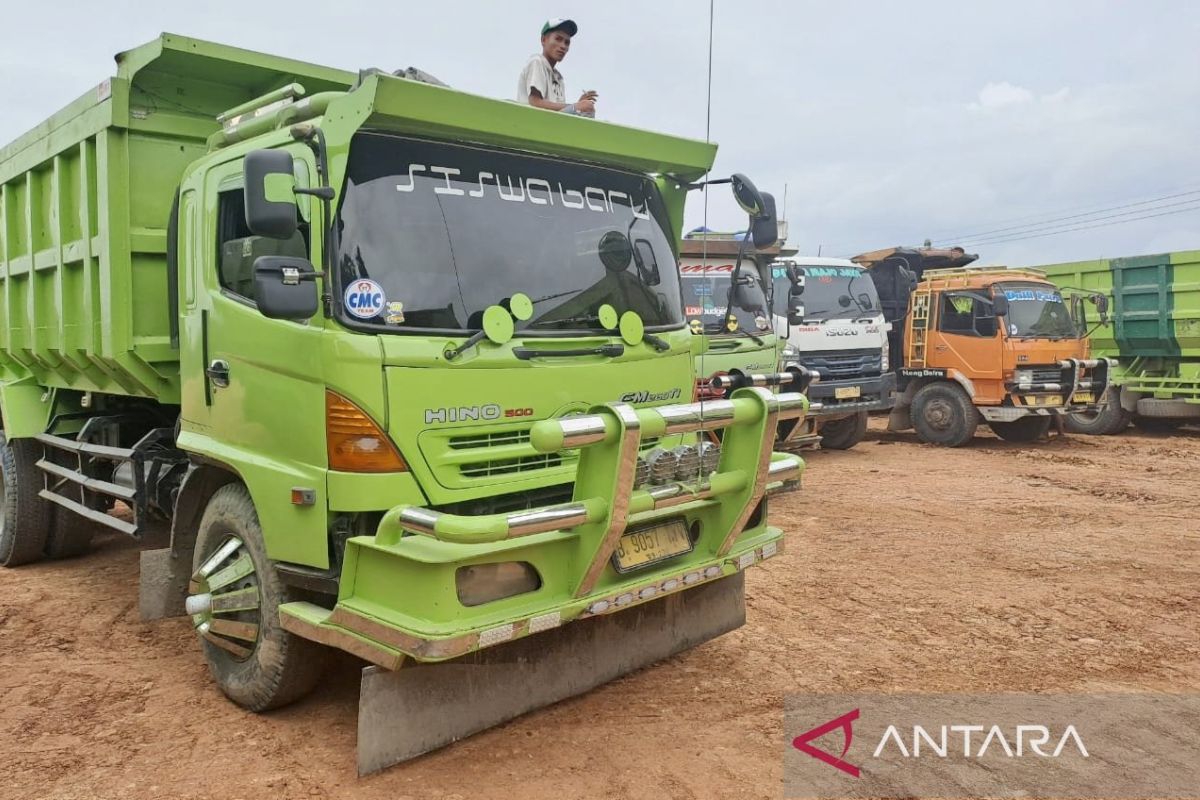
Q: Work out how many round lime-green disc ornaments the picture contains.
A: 4